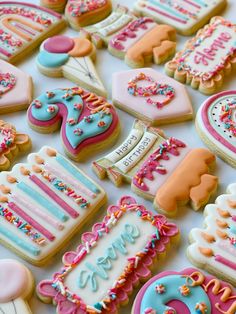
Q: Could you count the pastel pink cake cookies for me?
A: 2